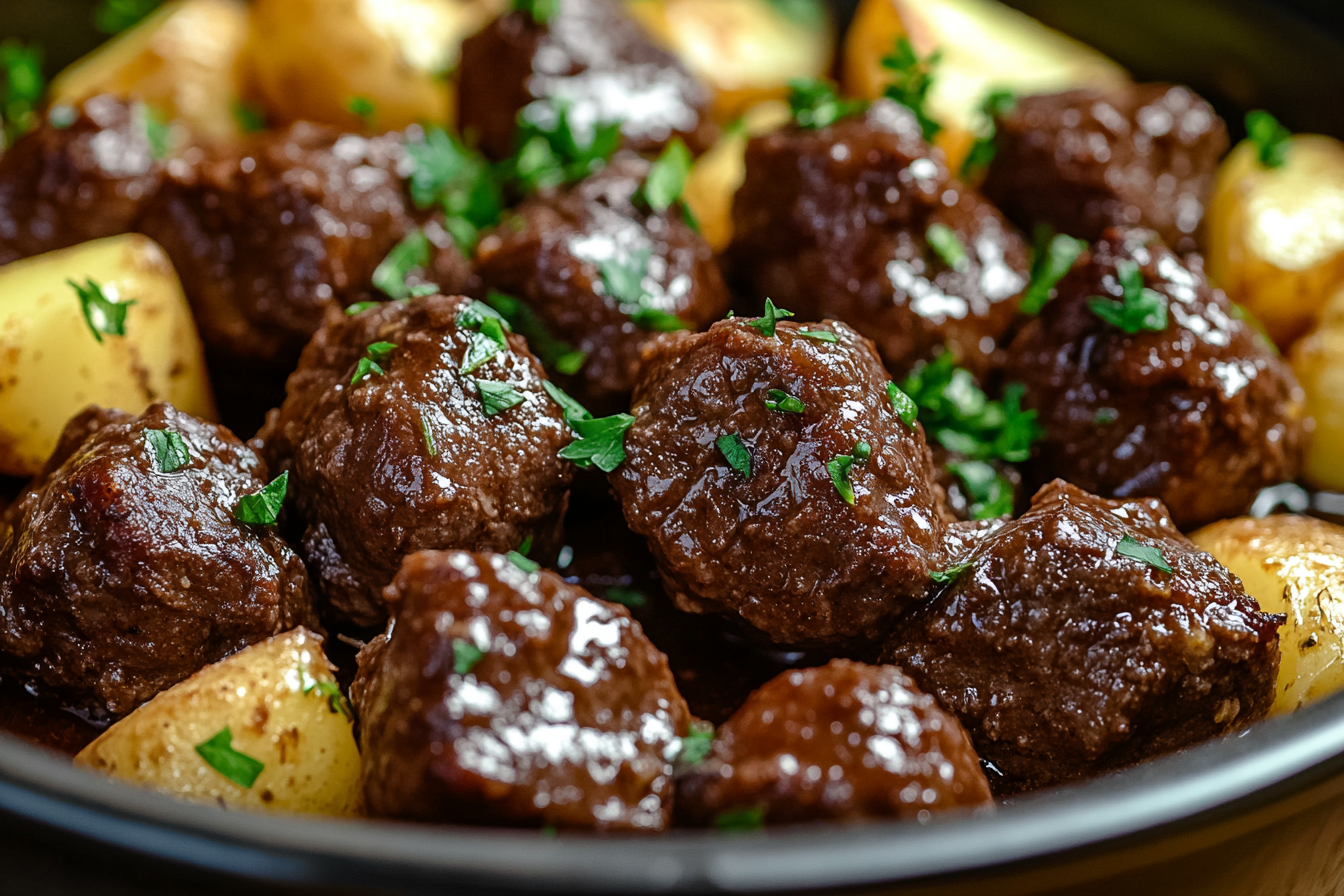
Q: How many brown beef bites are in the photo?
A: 13